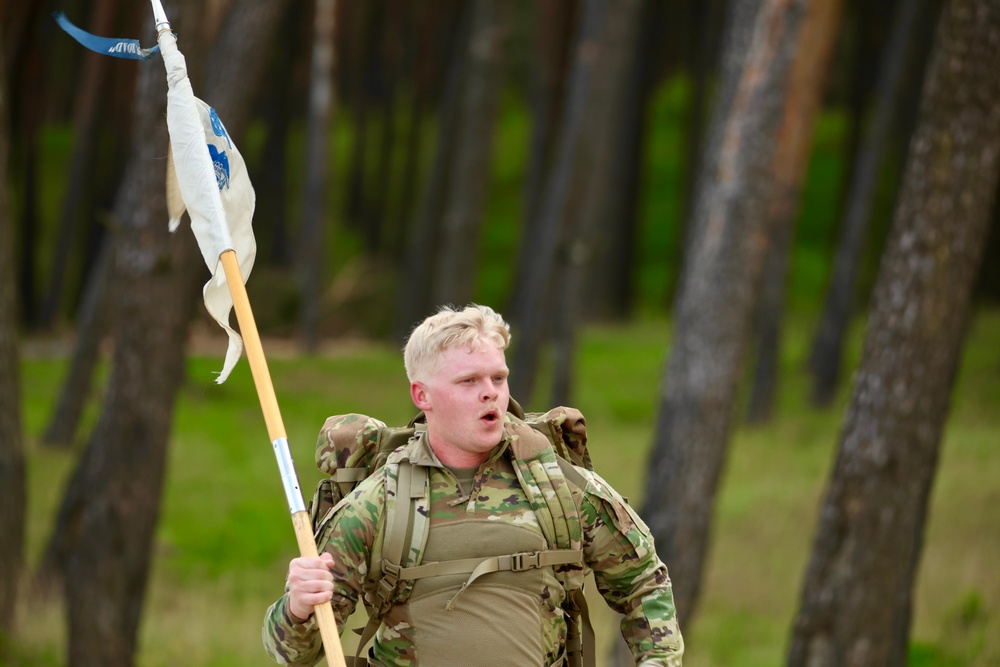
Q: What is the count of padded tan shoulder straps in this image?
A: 2